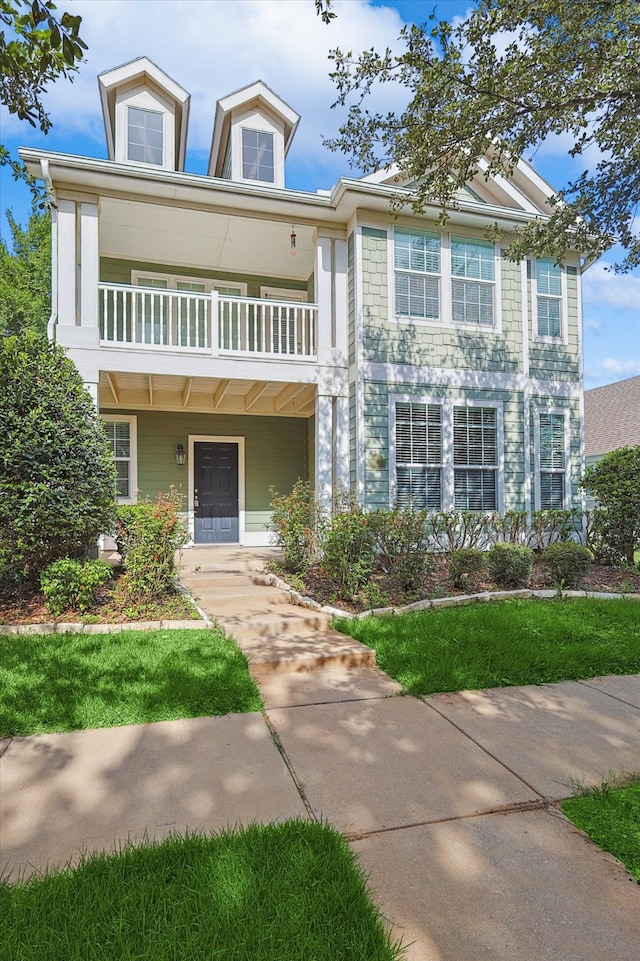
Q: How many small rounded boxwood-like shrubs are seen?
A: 3